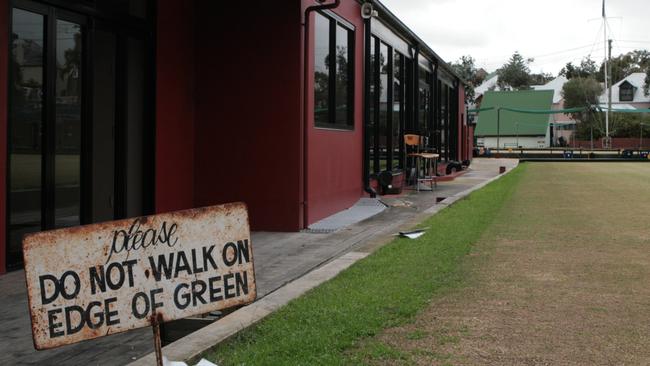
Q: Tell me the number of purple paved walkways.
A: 0